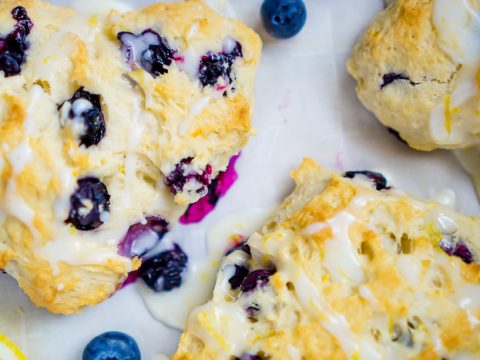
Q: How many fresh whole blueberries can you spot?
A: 2